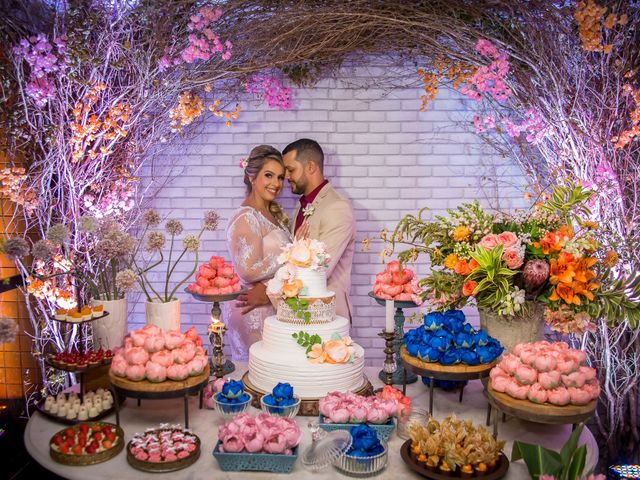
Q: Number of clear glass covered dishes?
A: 1